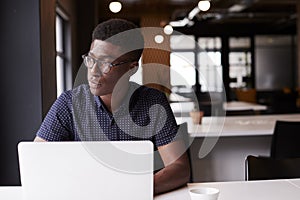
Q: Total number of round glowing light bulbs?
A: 4